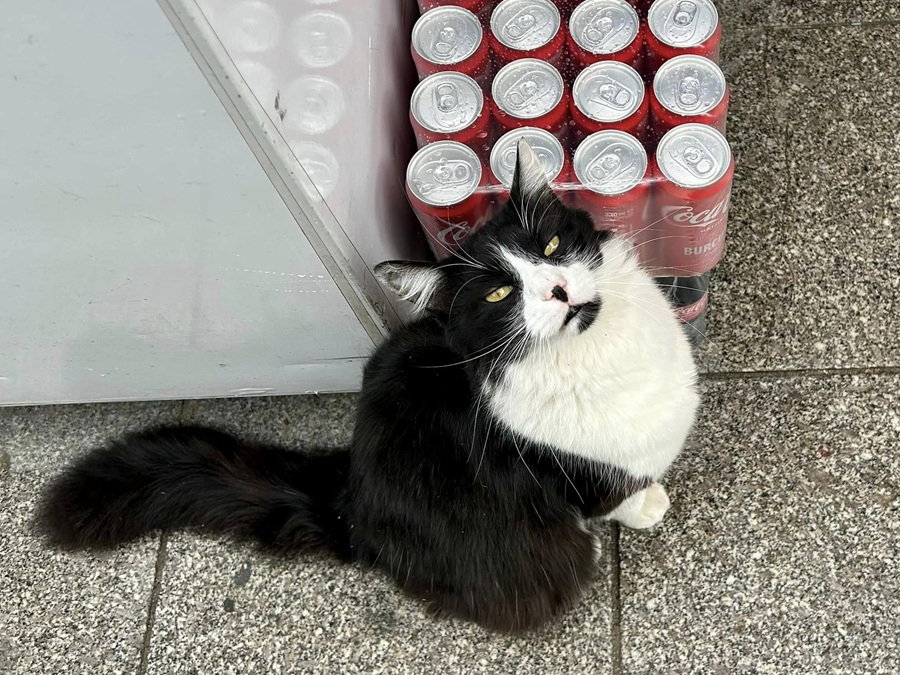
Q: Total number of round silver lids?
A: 12